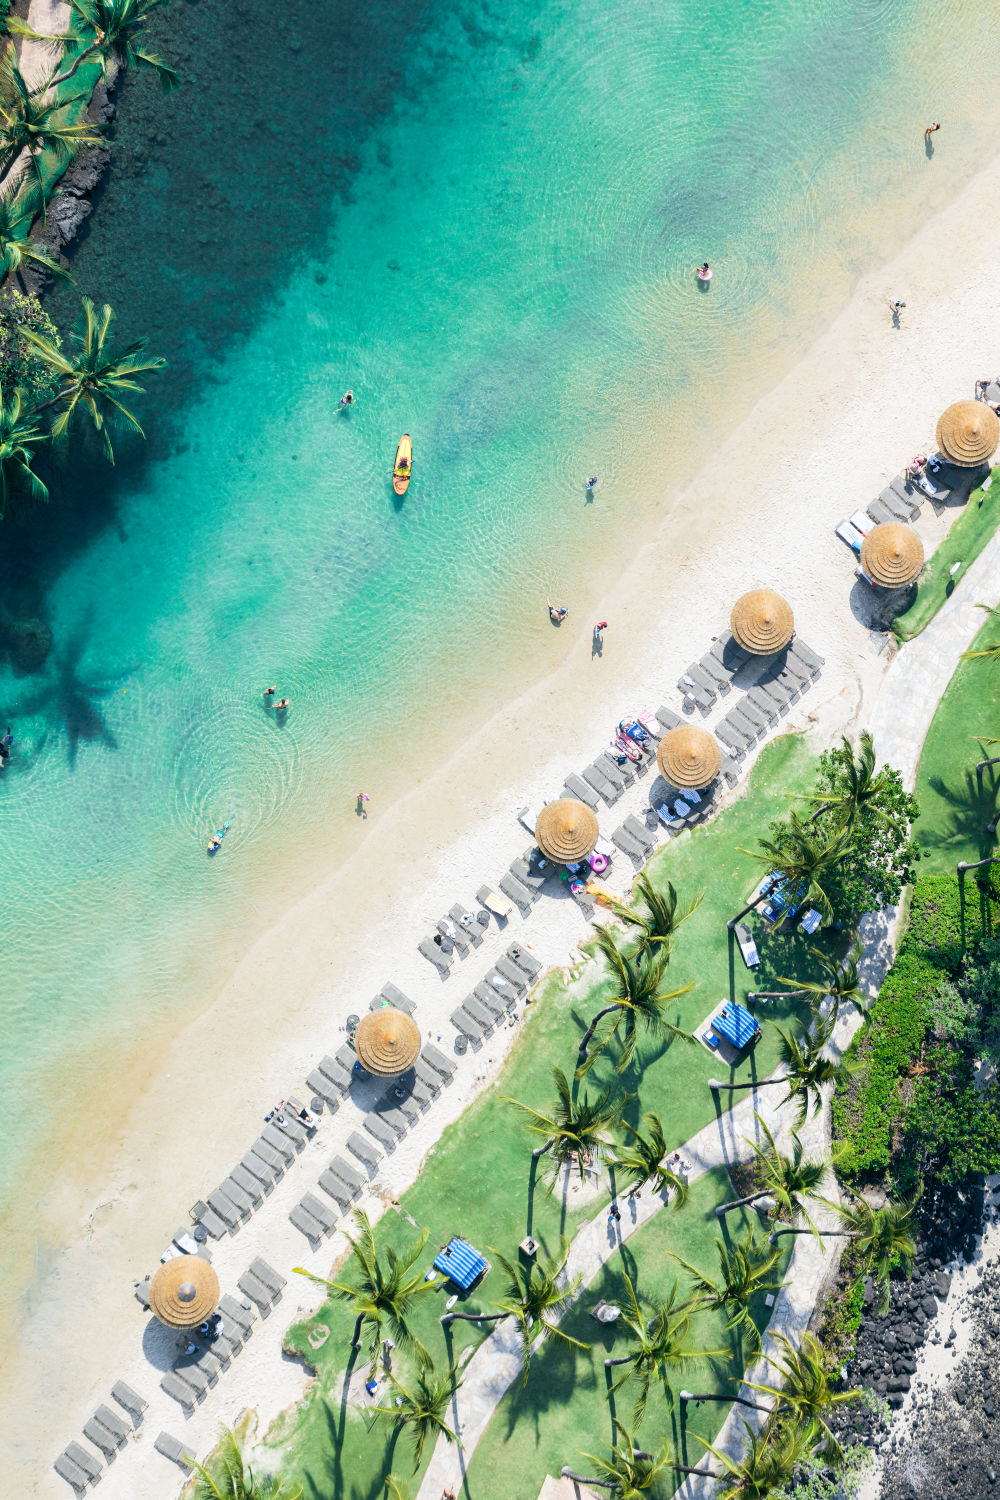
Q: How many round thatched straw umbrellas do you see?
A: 7